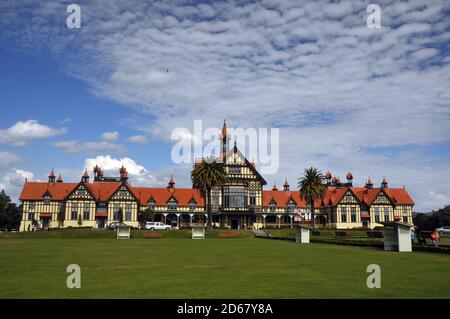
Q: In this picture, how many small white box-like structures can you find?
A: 4